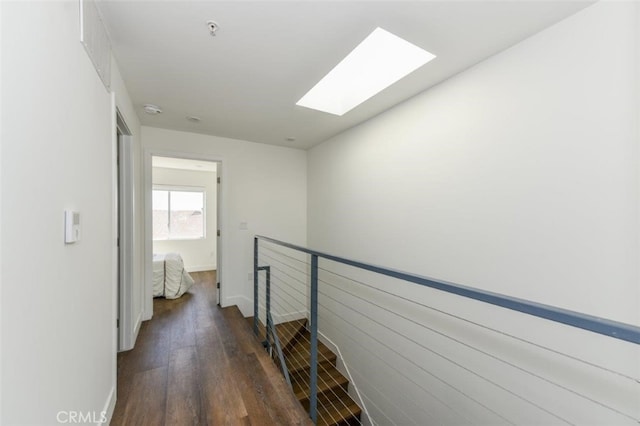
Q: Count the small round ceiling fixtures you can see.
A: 4